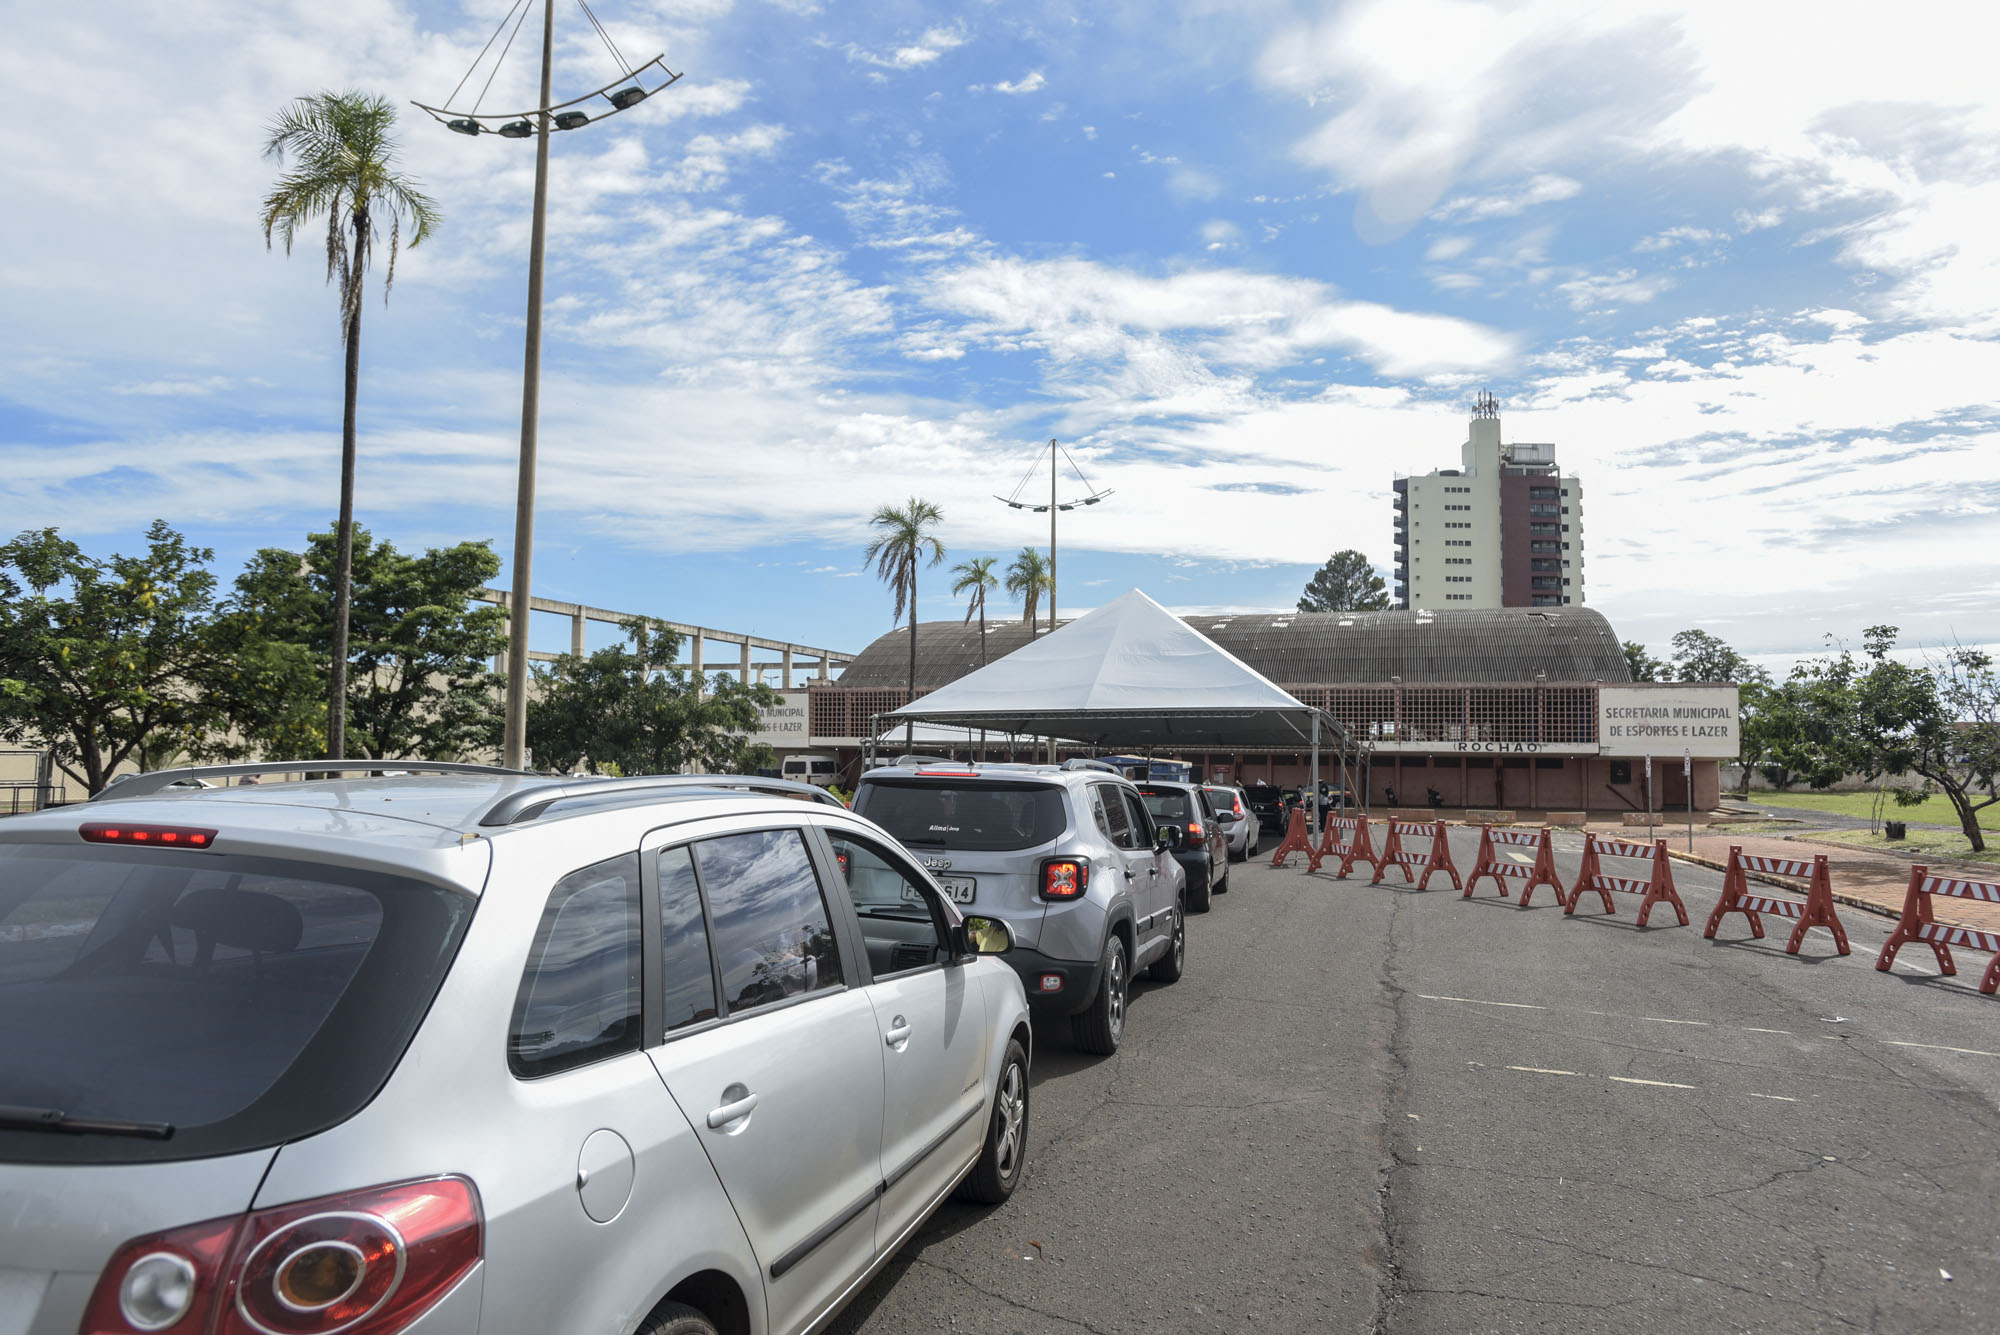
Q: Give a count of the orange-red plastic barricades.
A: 7